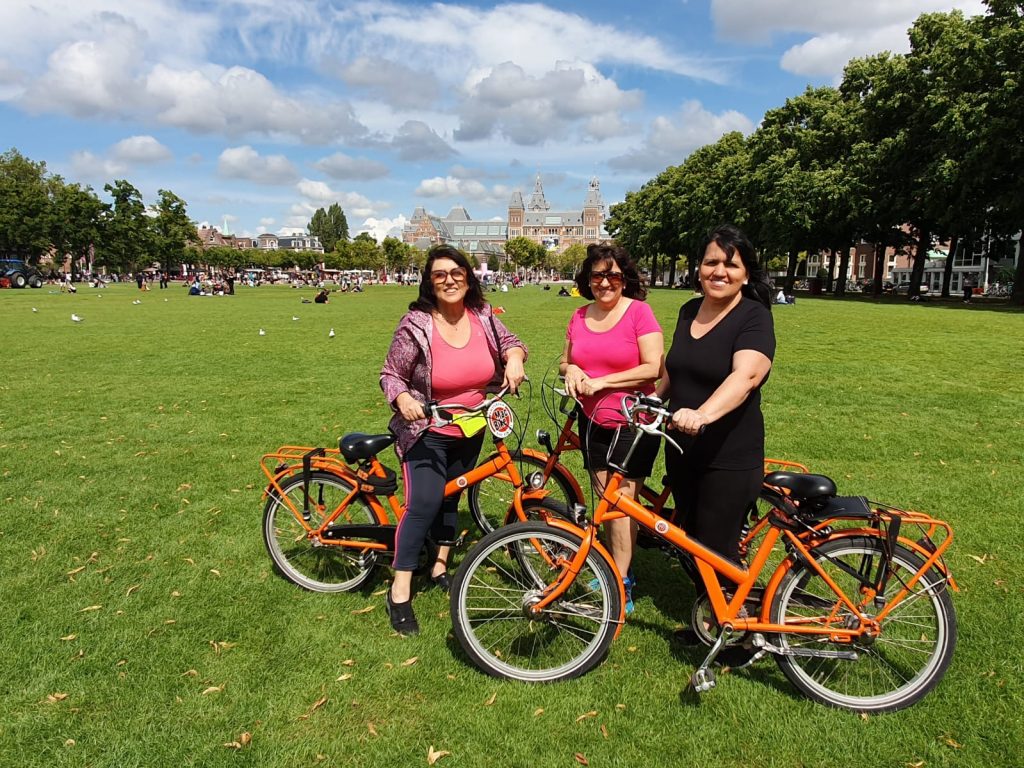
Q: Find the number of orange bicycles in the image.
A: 3